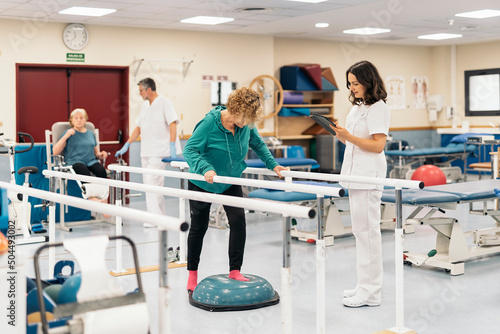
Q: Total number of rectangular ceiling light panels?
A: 6